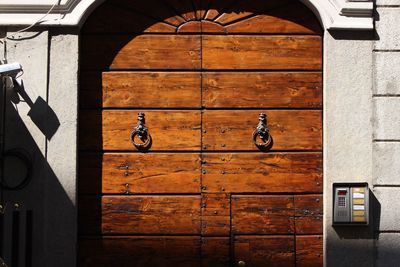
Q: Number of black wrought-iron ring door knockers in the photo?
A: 2